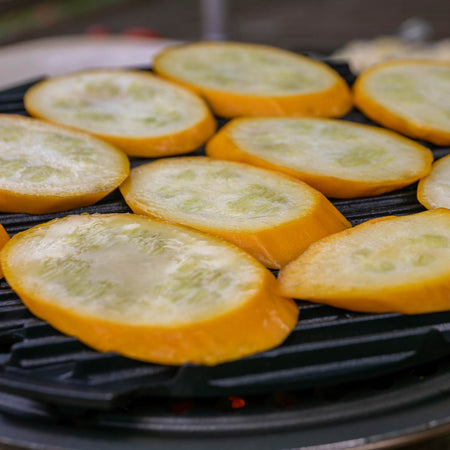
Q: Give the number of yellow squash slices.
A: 10